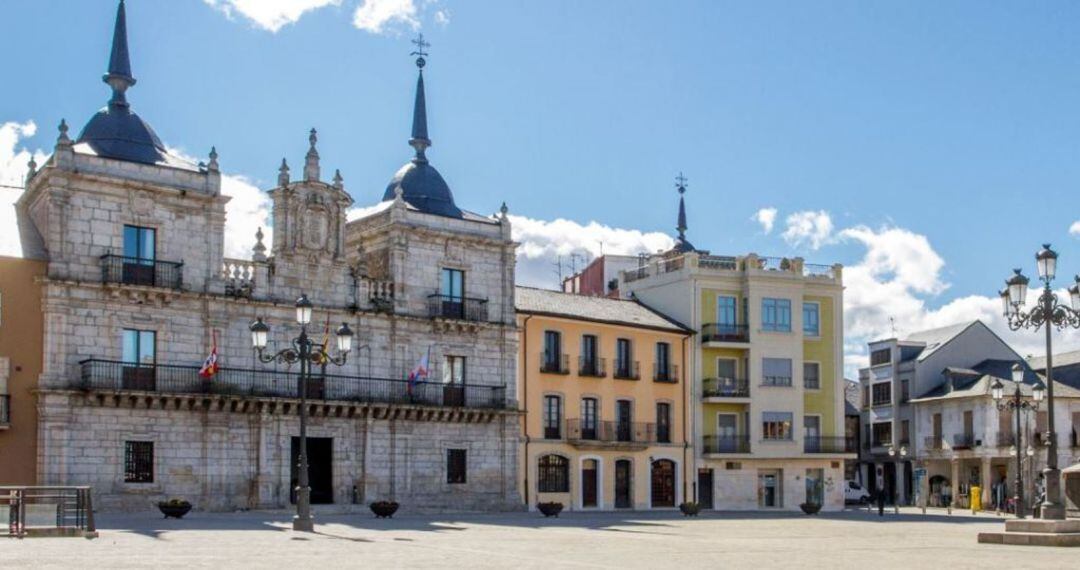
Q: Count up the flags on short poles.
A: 3